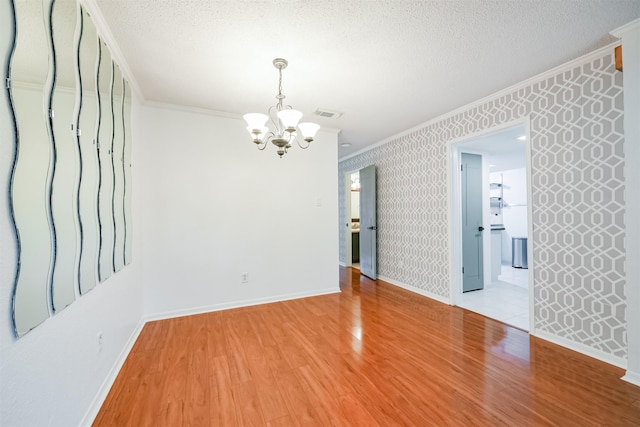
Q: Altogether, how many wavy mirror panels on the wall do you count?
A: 6